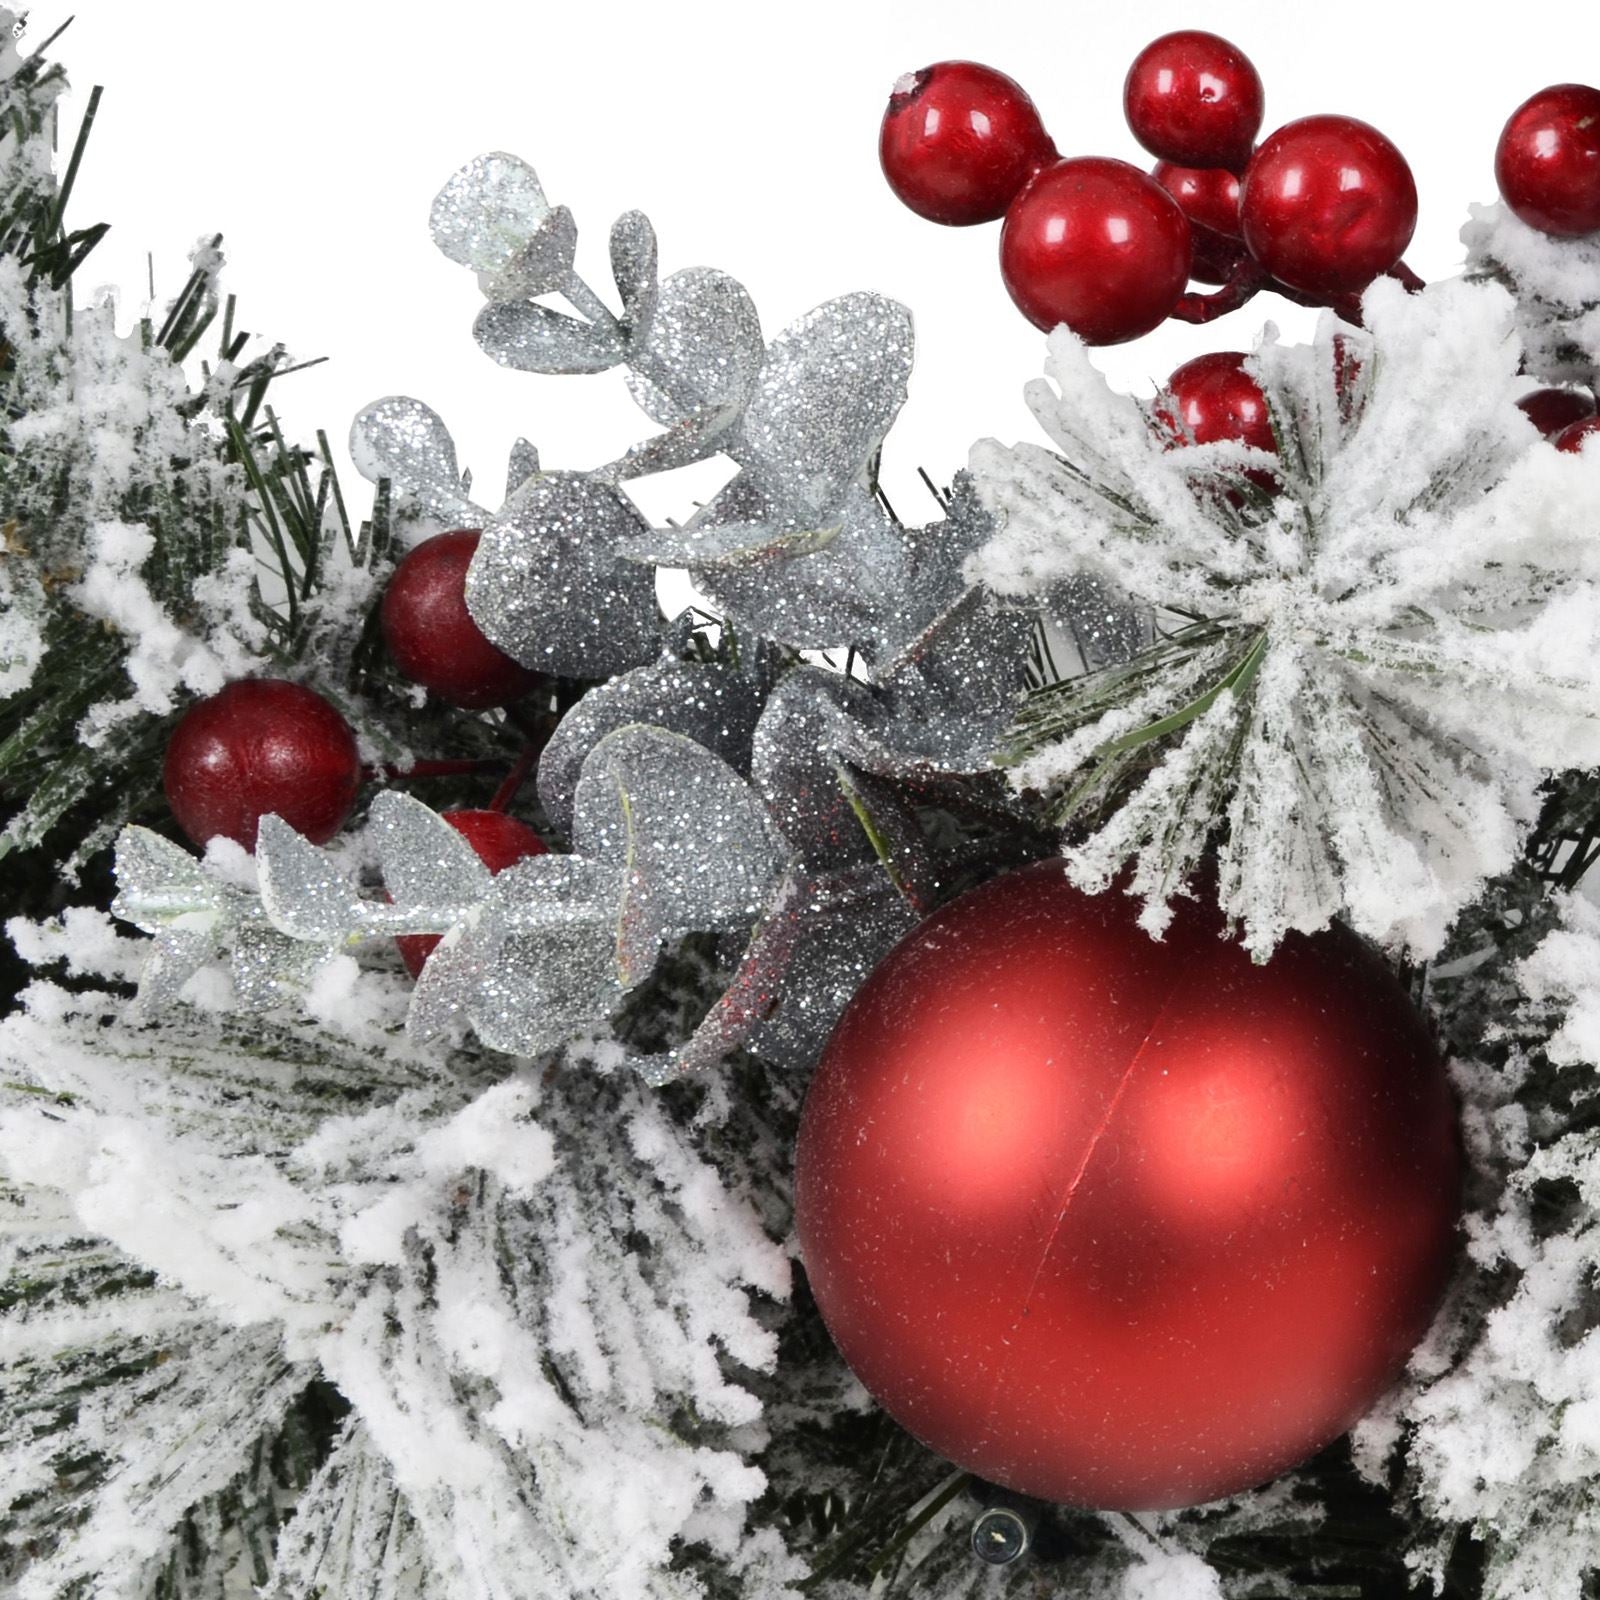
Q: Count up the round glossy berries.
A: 12